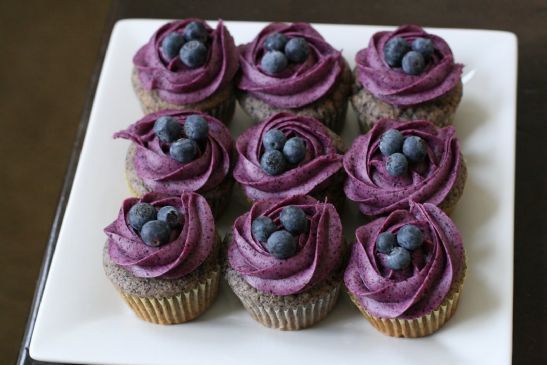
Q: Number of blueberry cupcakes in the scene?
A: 9